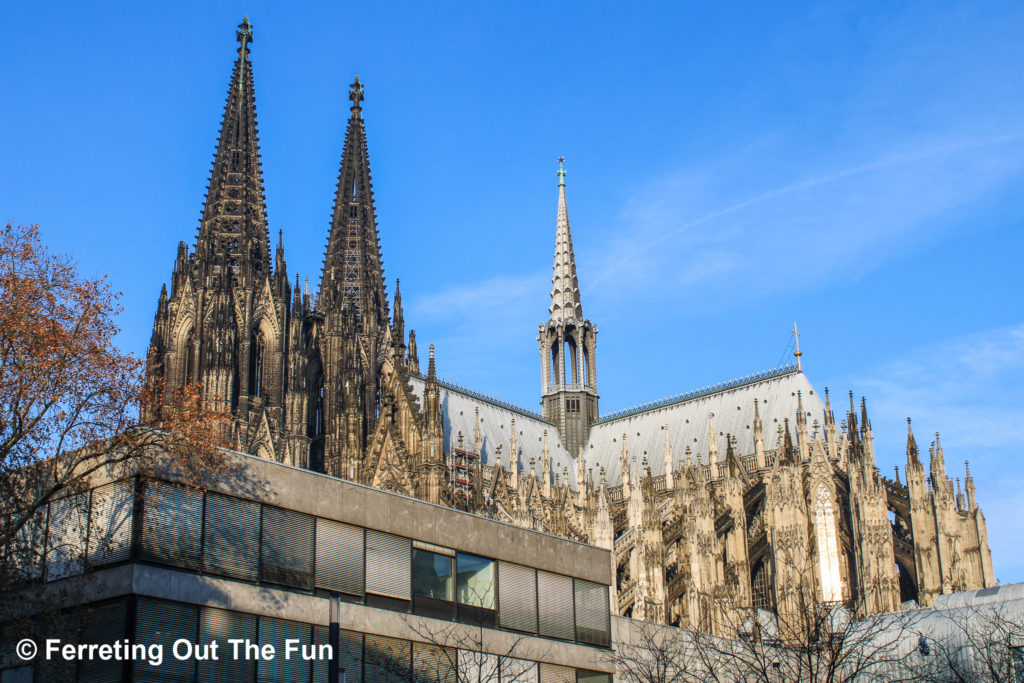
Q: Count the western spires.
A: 2